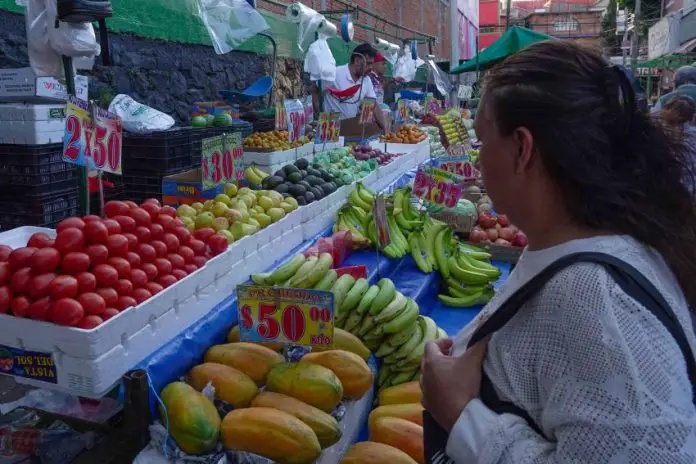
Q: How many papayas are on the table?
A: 13